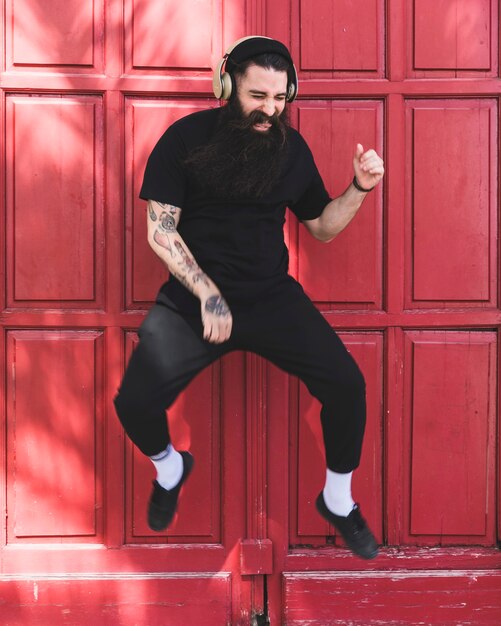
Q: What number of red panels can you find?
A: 14